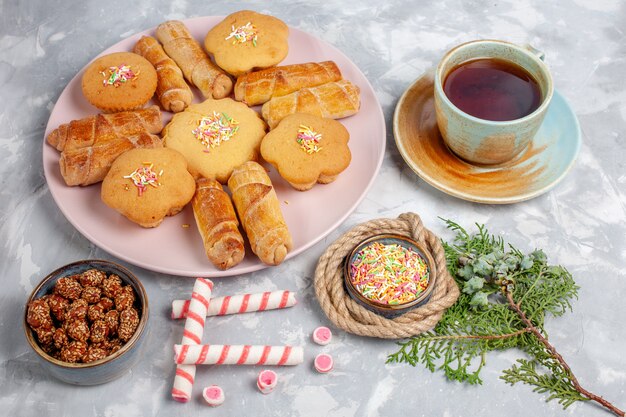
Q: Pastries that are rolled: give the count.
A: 8